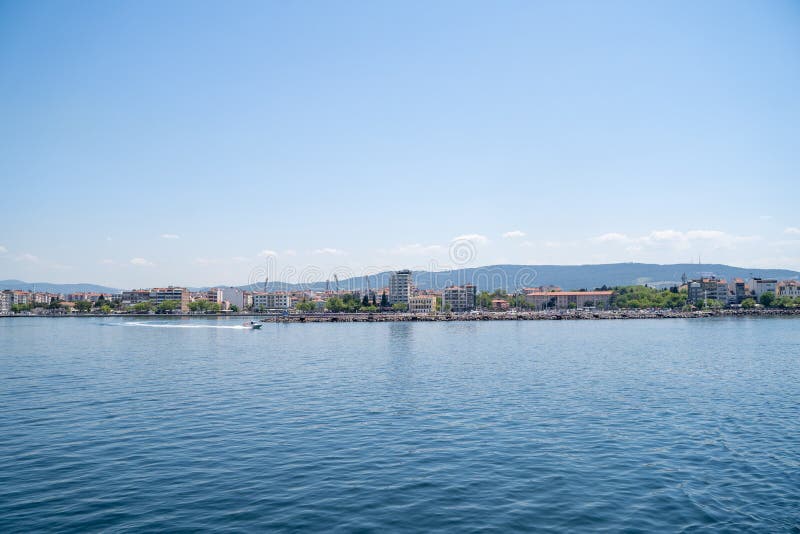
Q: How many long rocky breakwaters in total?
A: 1